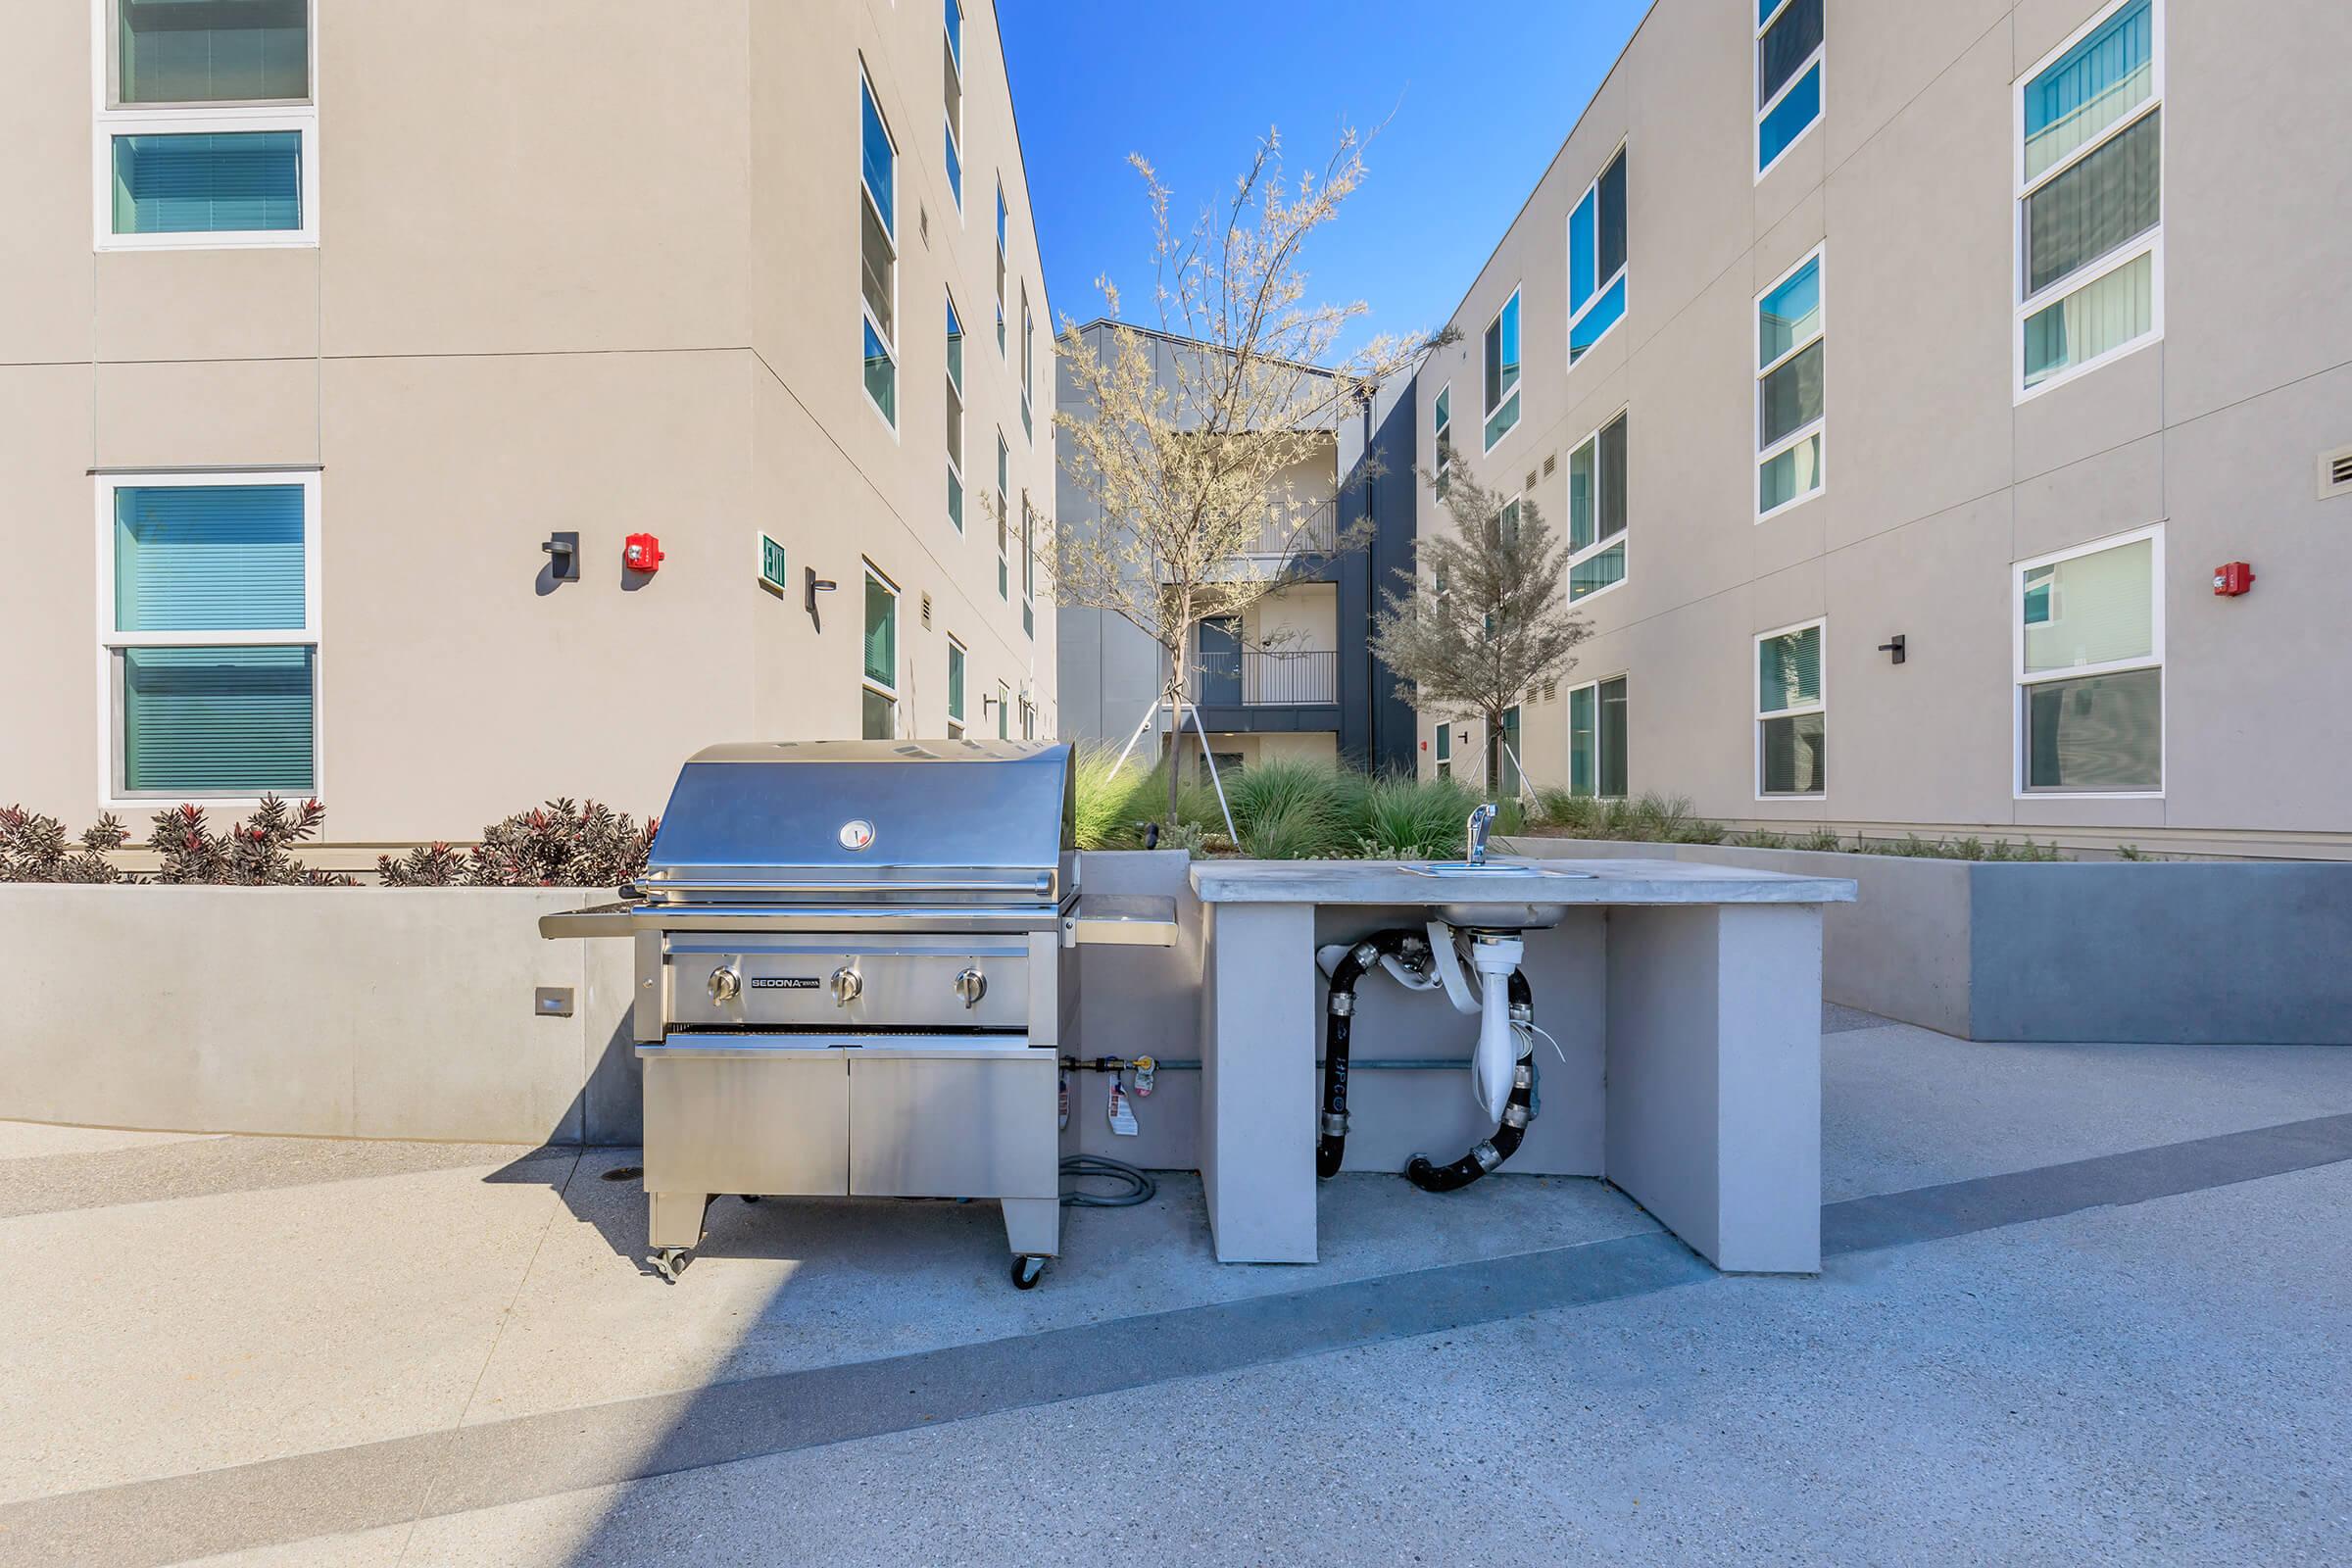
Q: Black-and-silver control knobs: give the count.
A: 3